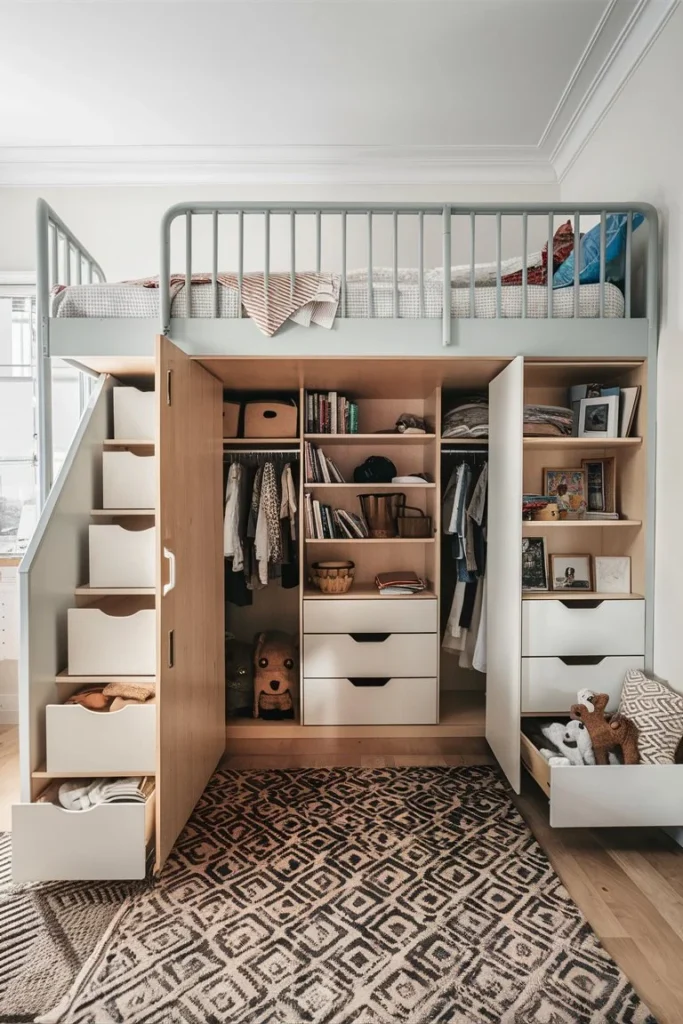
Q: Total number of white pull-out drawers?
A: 12